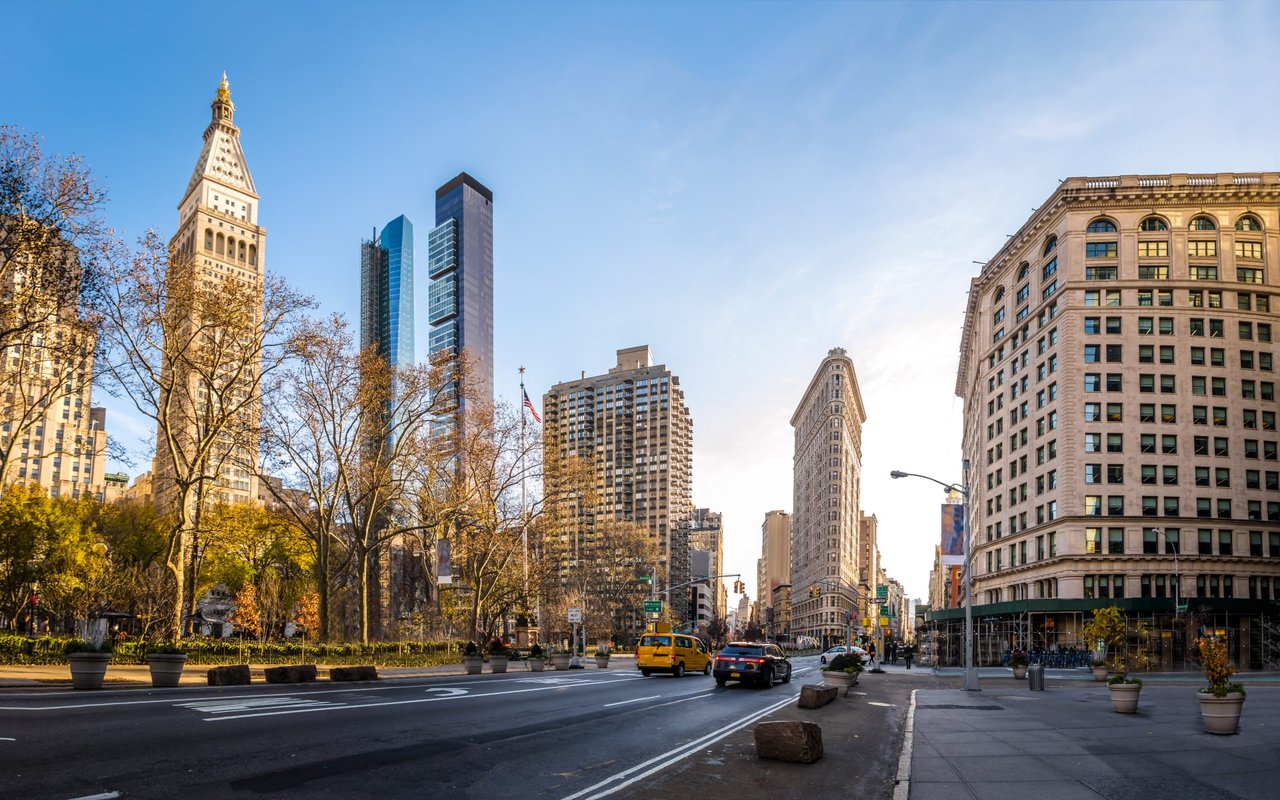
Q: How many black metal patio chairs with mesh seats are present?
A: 0